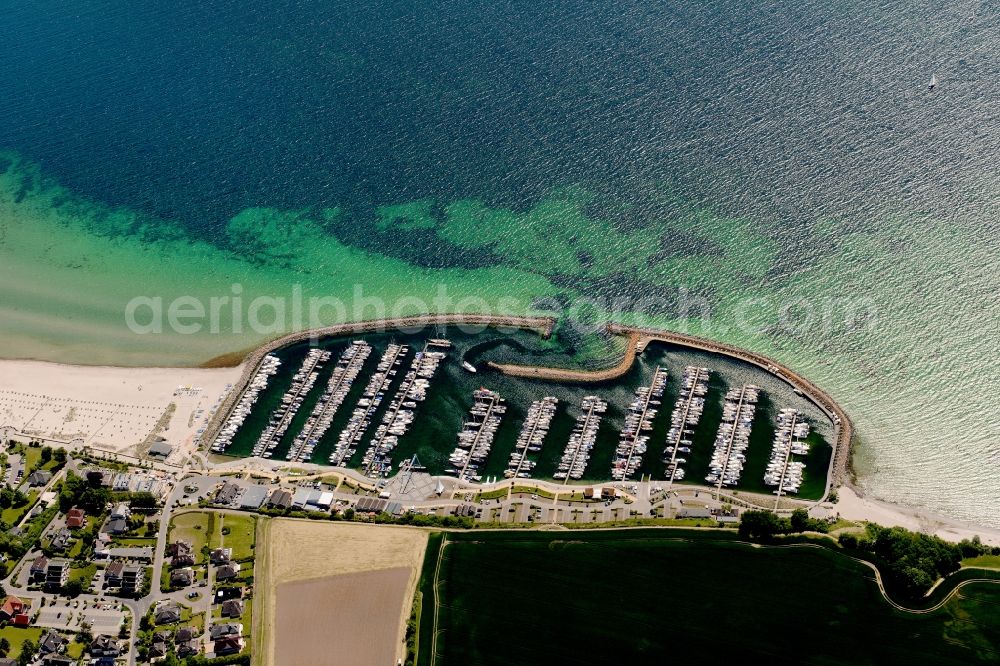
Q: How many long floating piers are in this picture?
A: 12